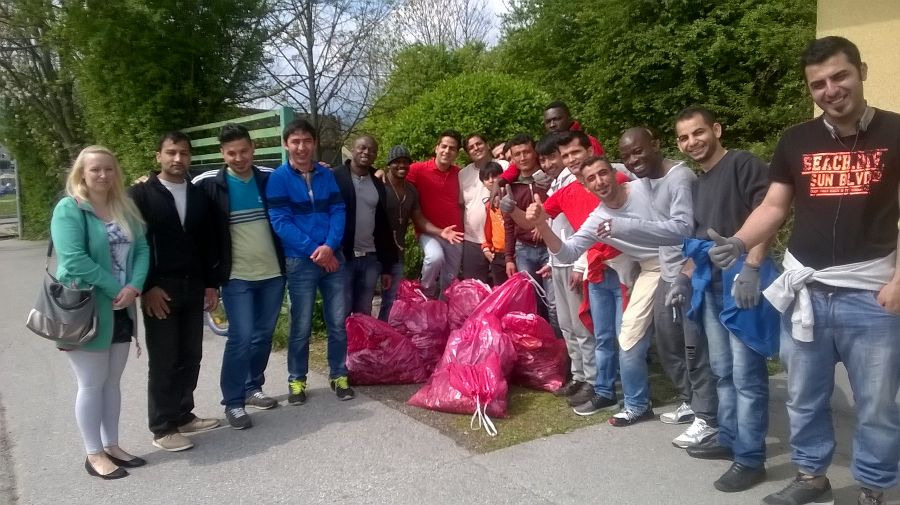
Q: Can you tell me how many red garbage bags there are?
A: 6